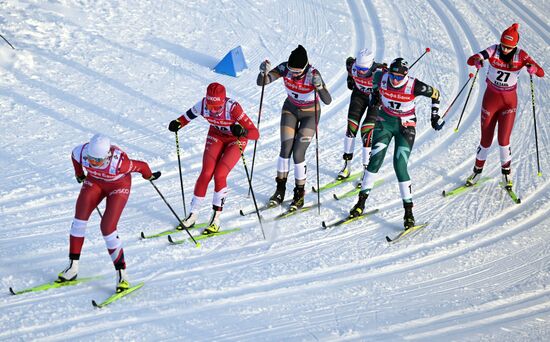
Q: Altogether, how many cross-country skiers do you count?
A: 6